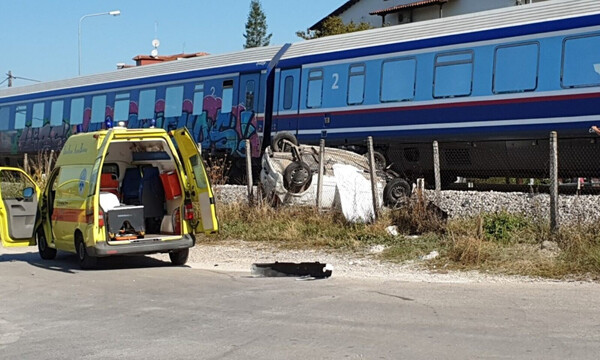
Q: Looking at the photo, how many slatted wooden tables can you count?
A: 0